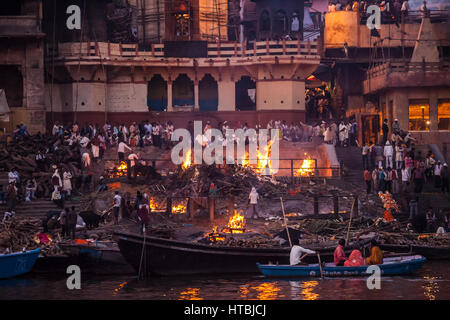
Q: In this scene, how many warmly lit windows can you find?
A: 2